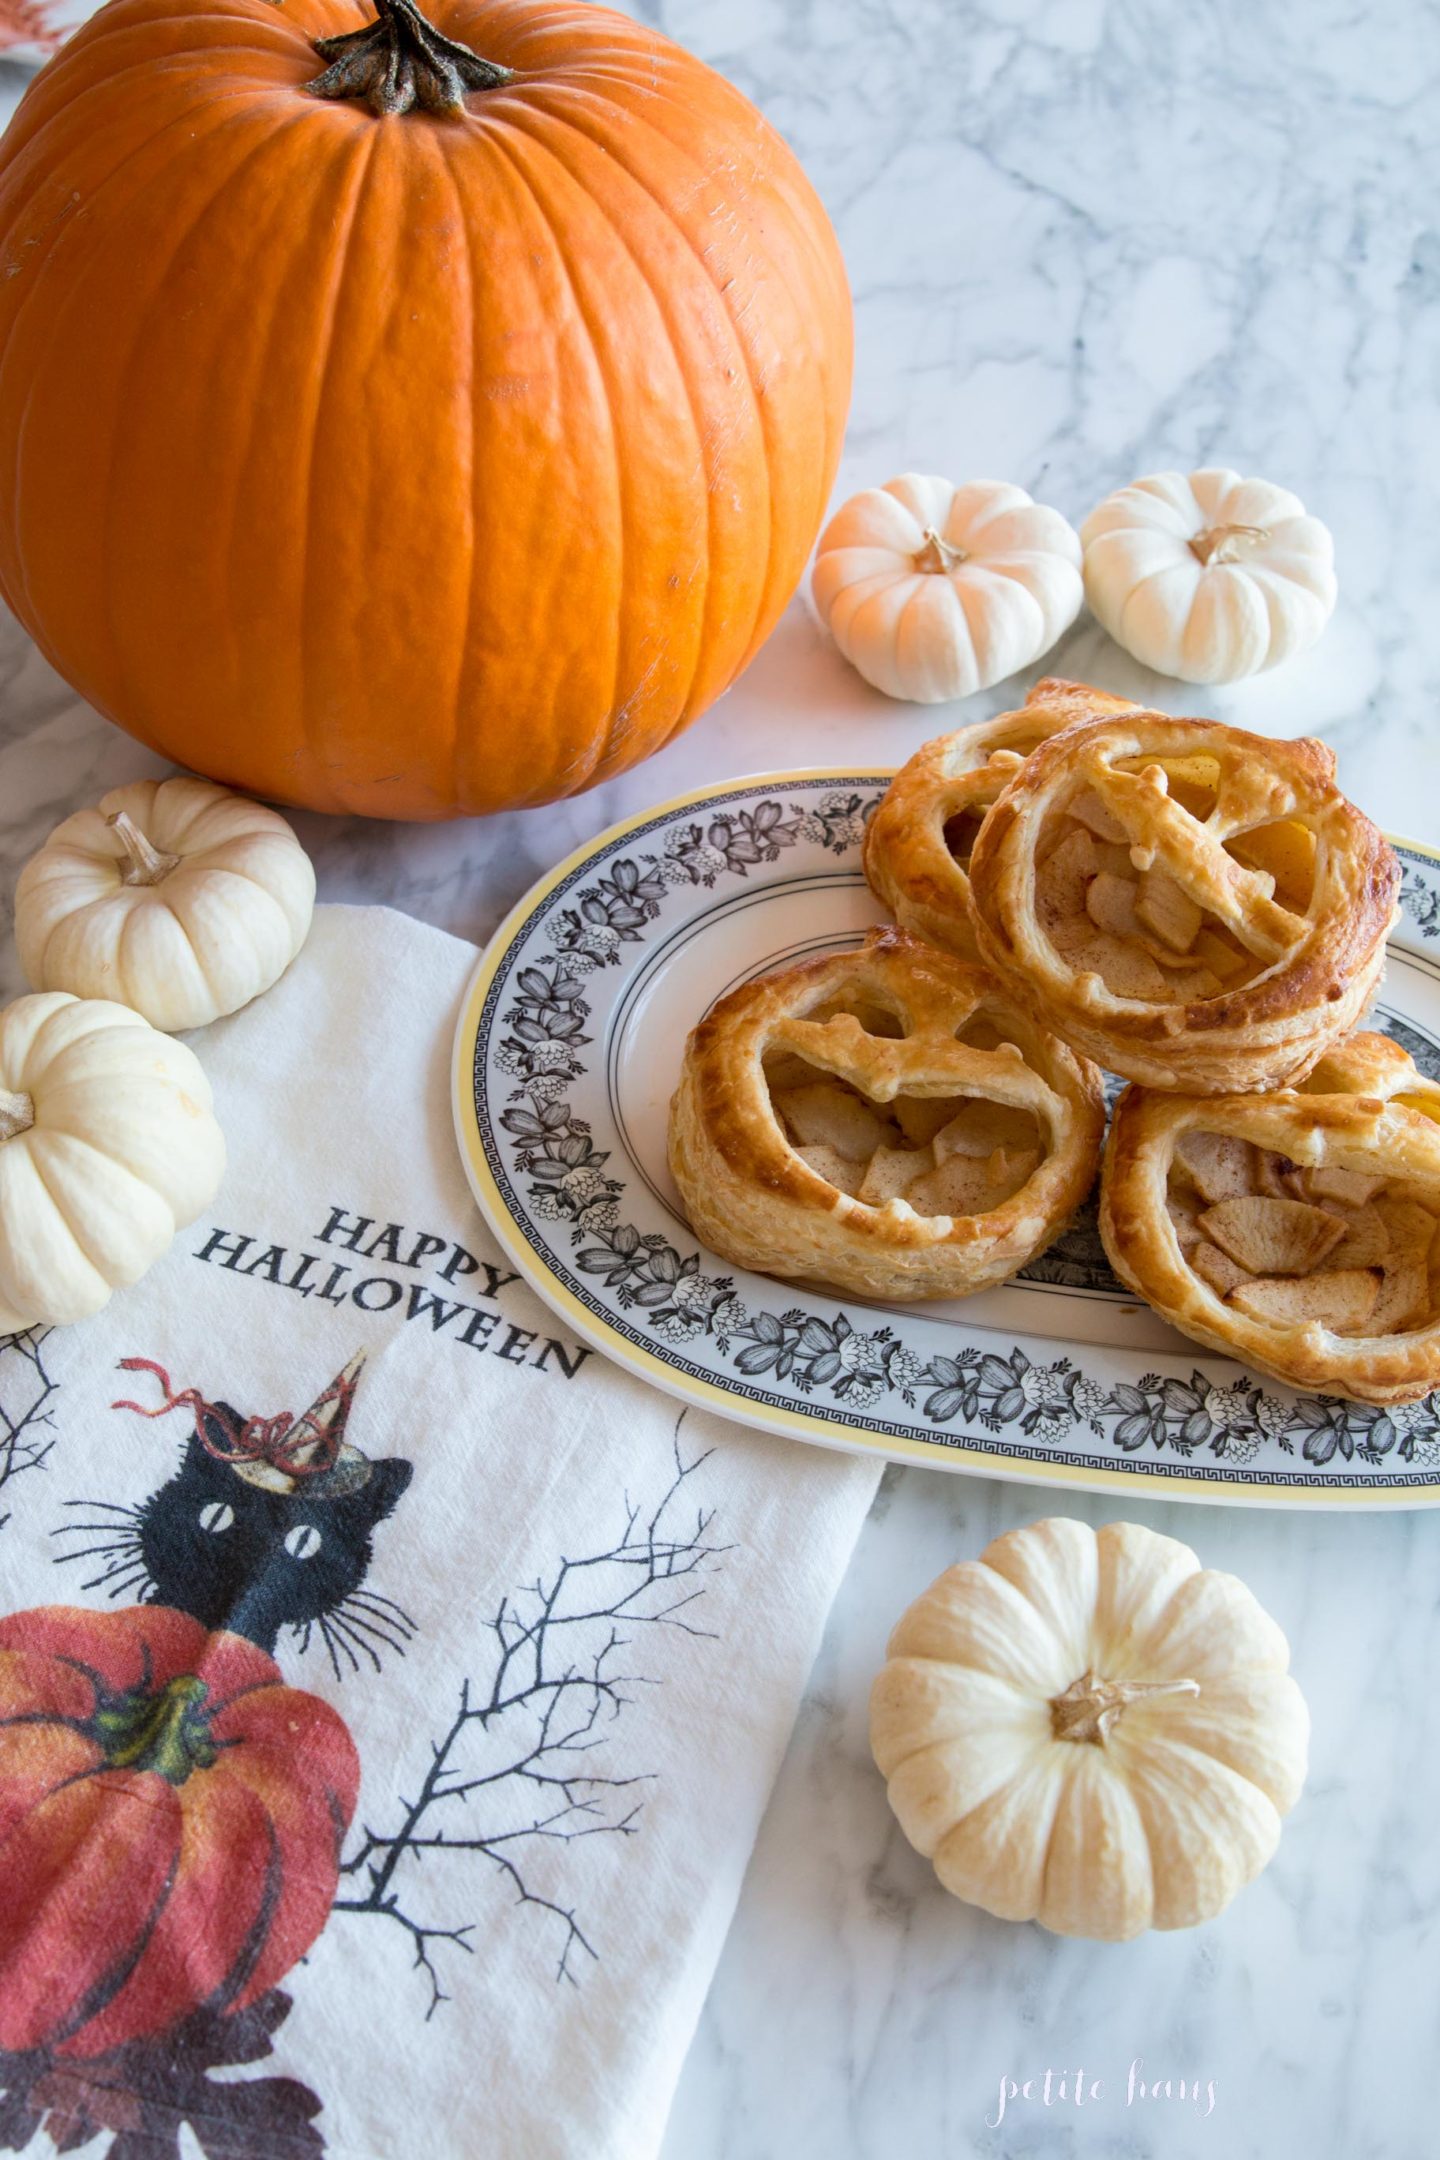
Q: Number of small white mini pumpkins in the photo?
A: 5